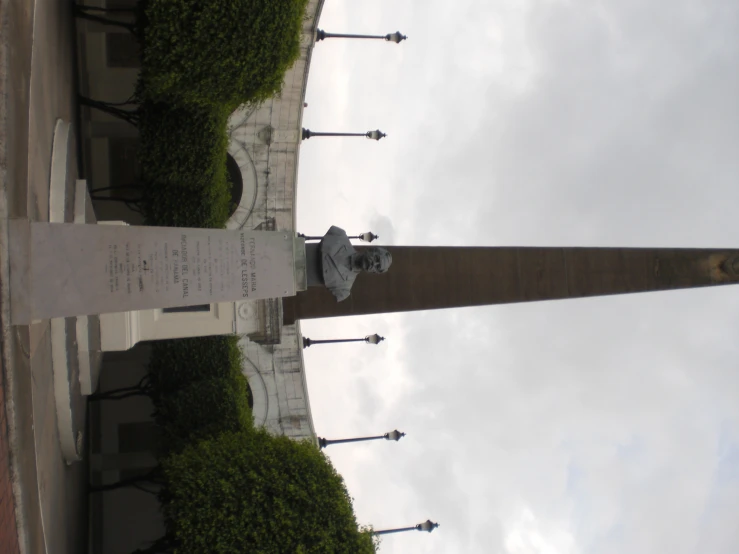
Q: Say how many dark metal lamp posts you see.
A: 6